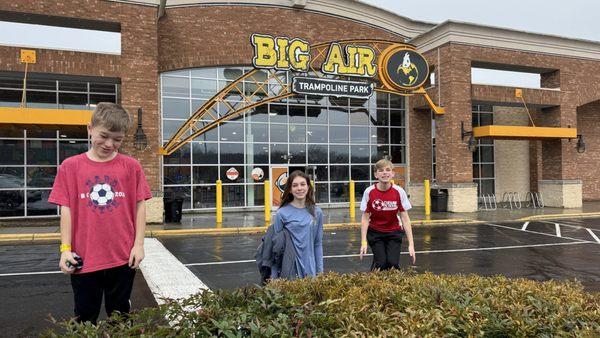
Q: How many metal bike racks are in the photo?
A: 3